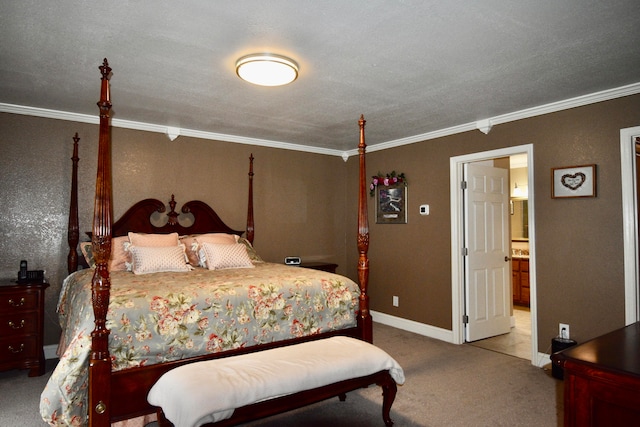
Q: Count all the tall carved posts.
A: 4